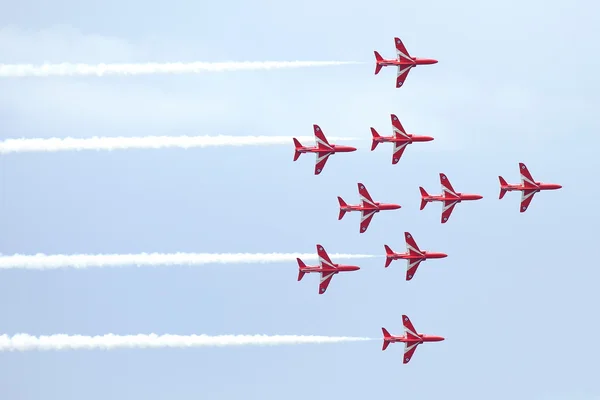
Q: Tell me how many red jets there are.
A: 9